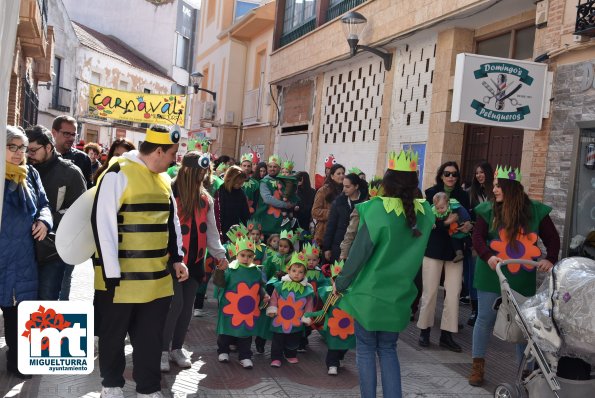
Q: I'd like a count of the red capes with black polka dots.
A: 1